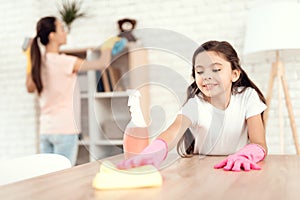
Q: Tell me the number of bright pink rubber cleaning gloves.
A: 2